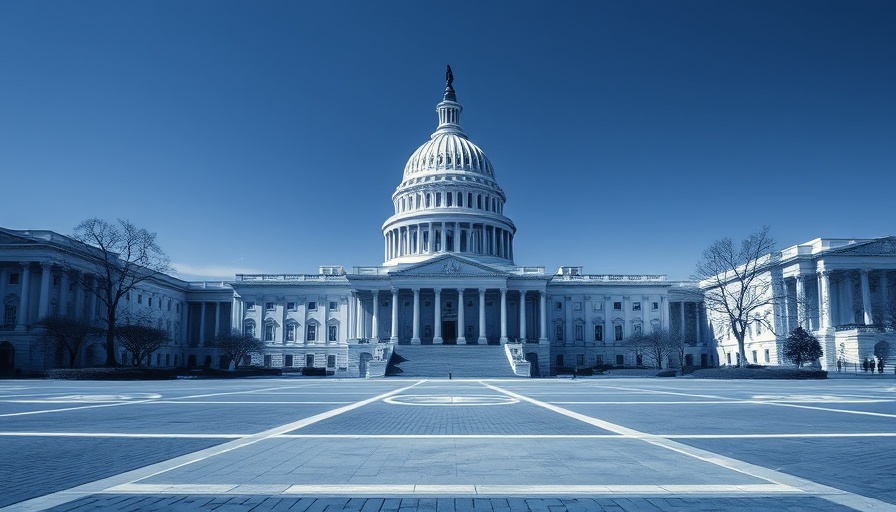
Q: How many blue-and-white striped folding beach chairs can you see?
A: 0